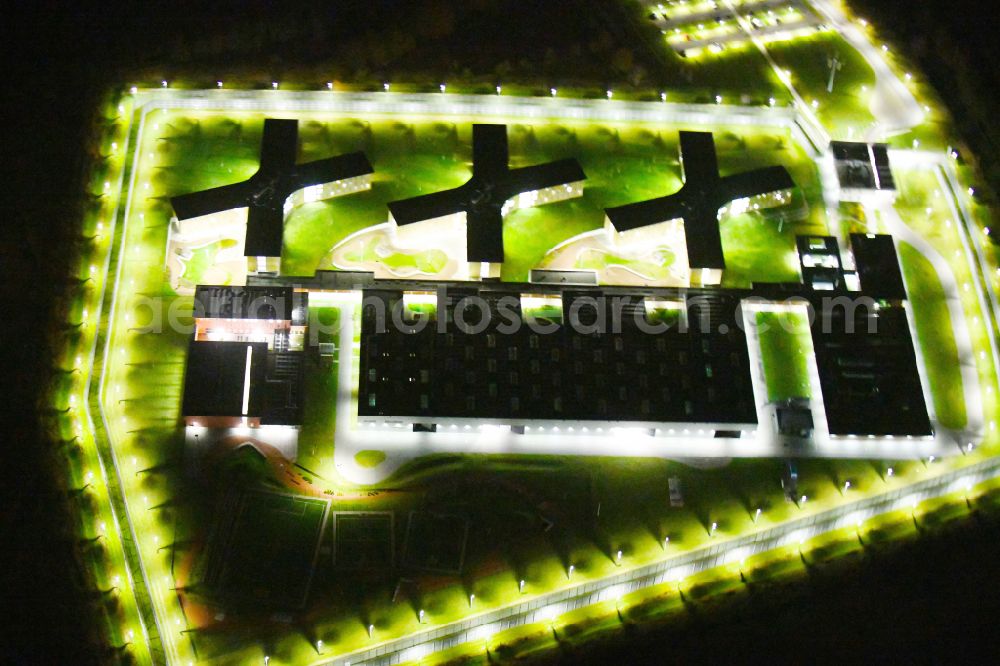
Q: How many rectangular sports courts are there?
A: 3